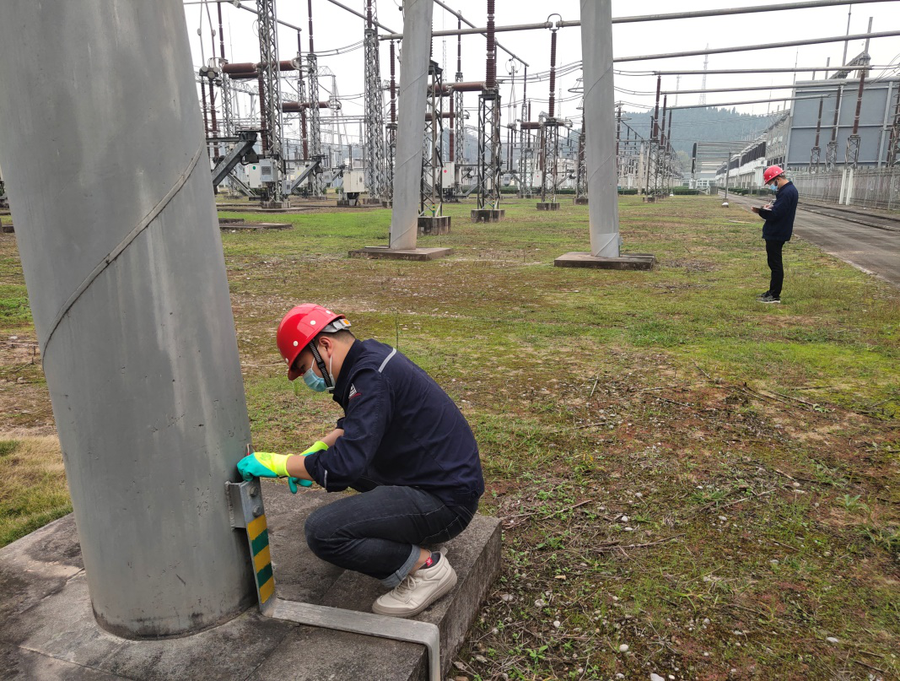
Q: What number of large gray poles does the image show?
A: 3